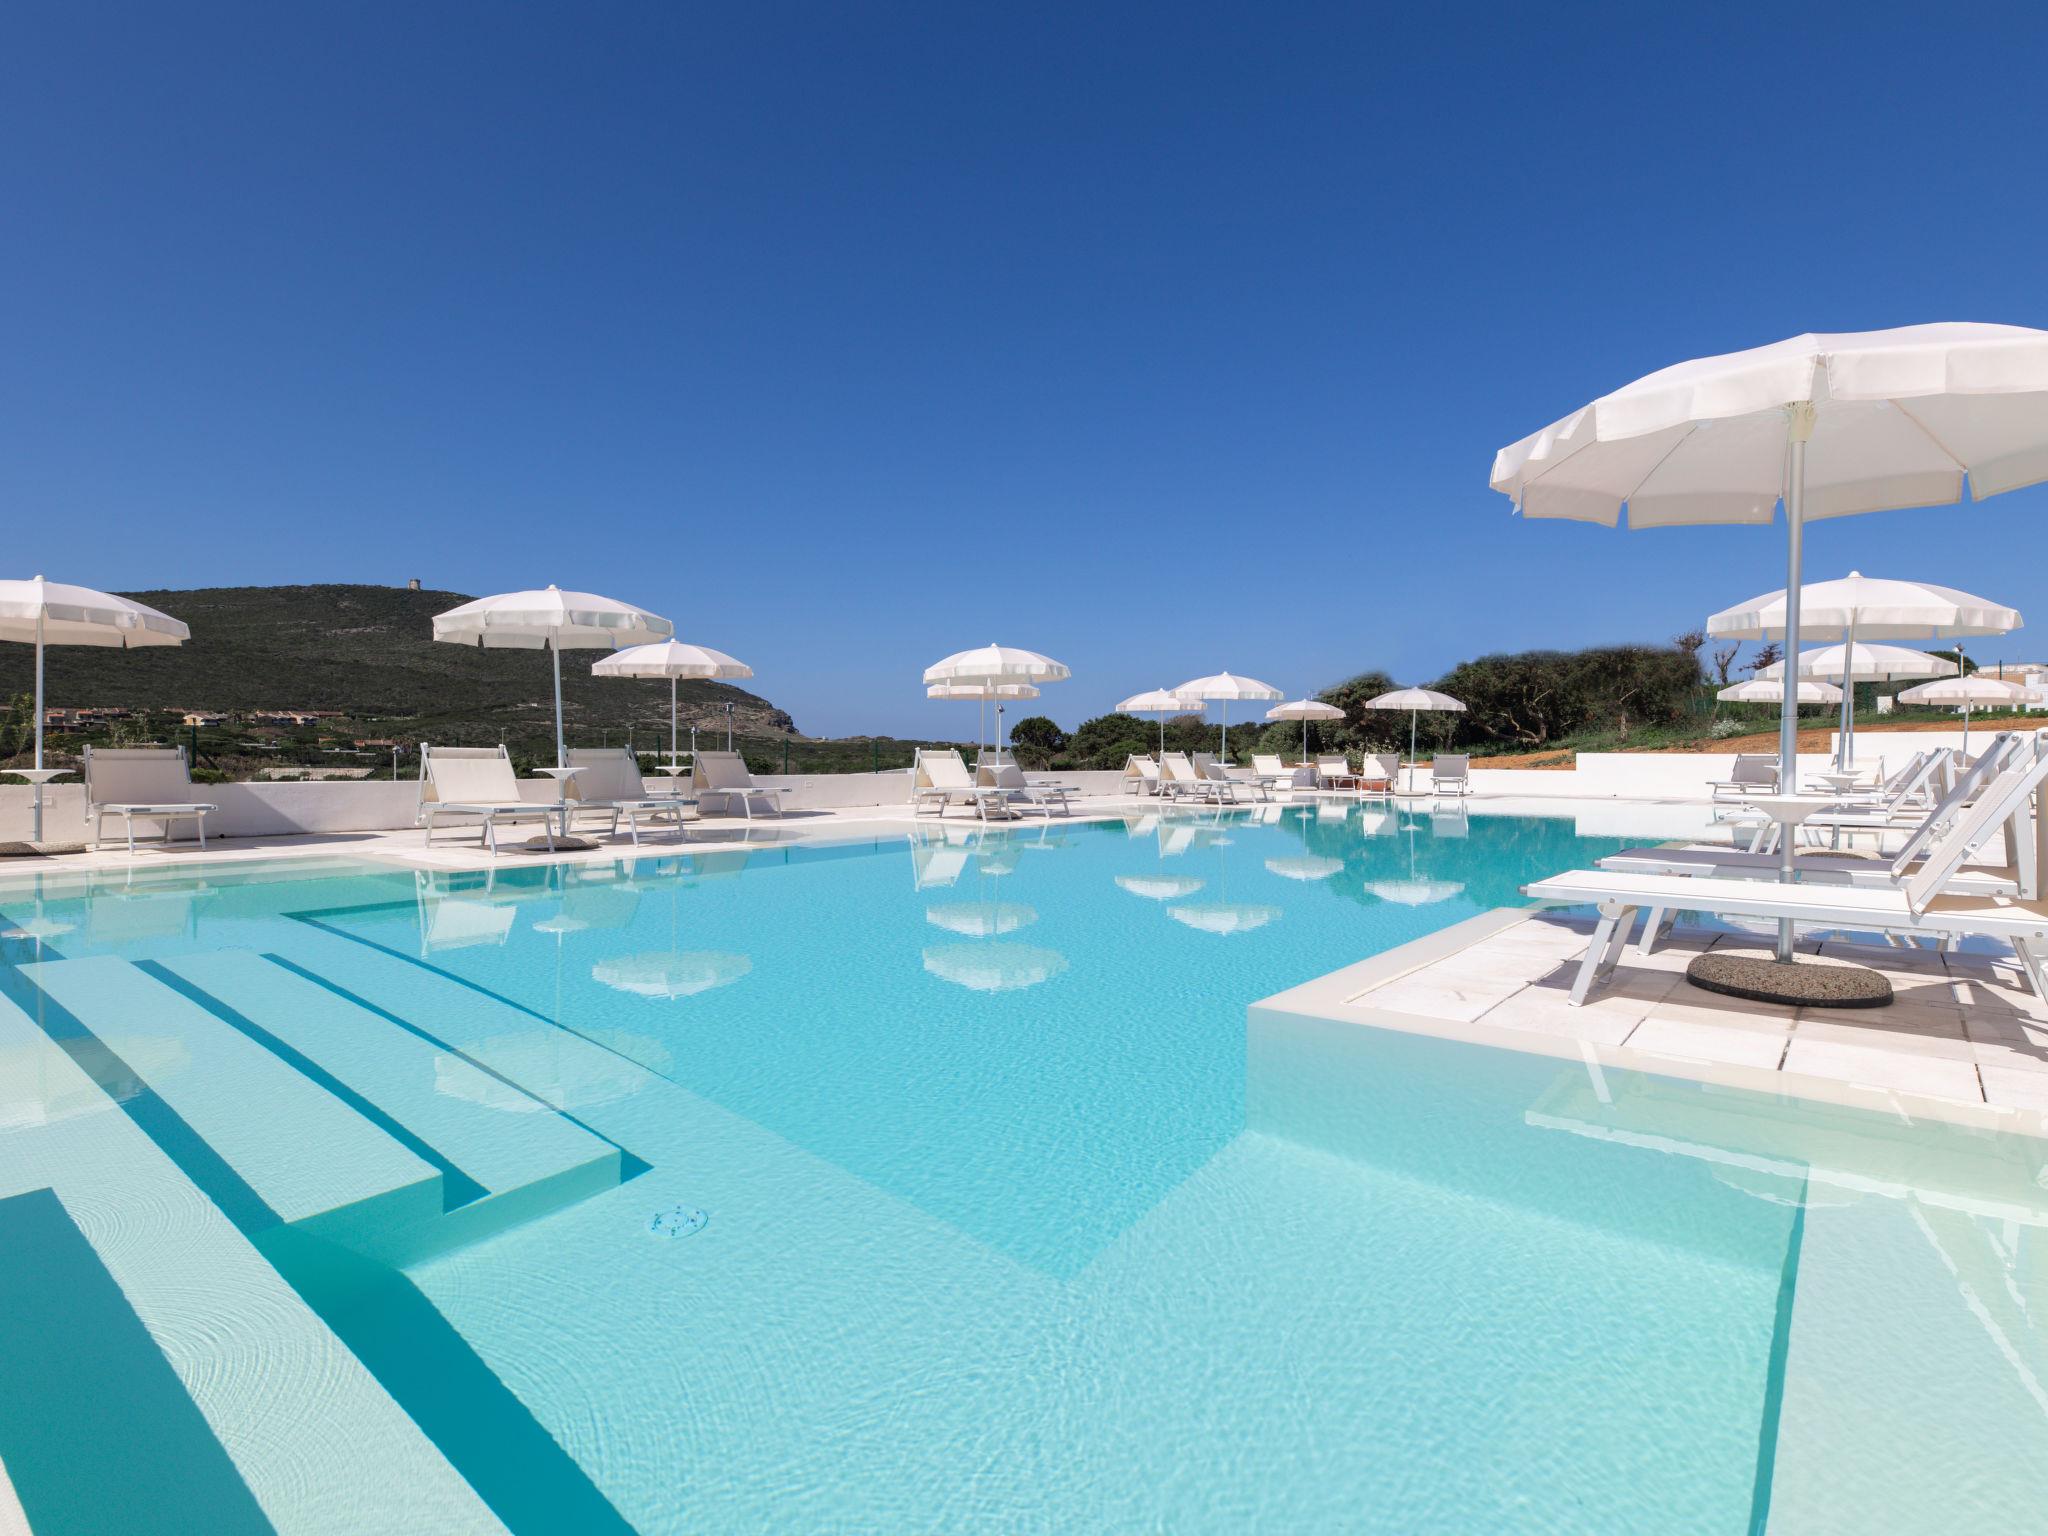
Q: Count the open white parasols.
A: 14